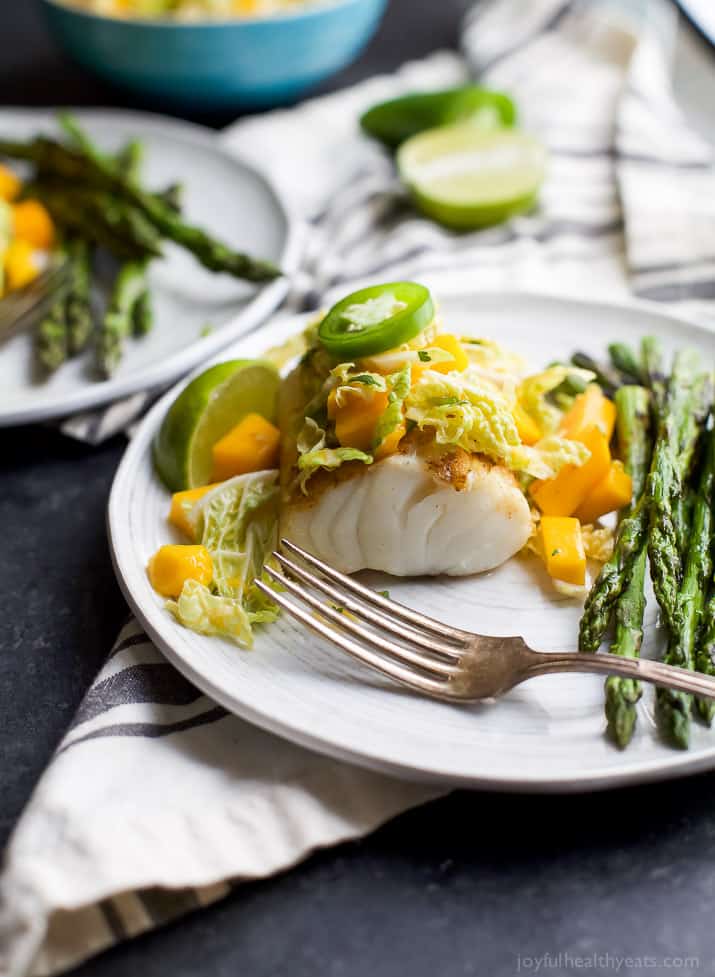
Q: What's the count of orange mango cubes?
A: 13